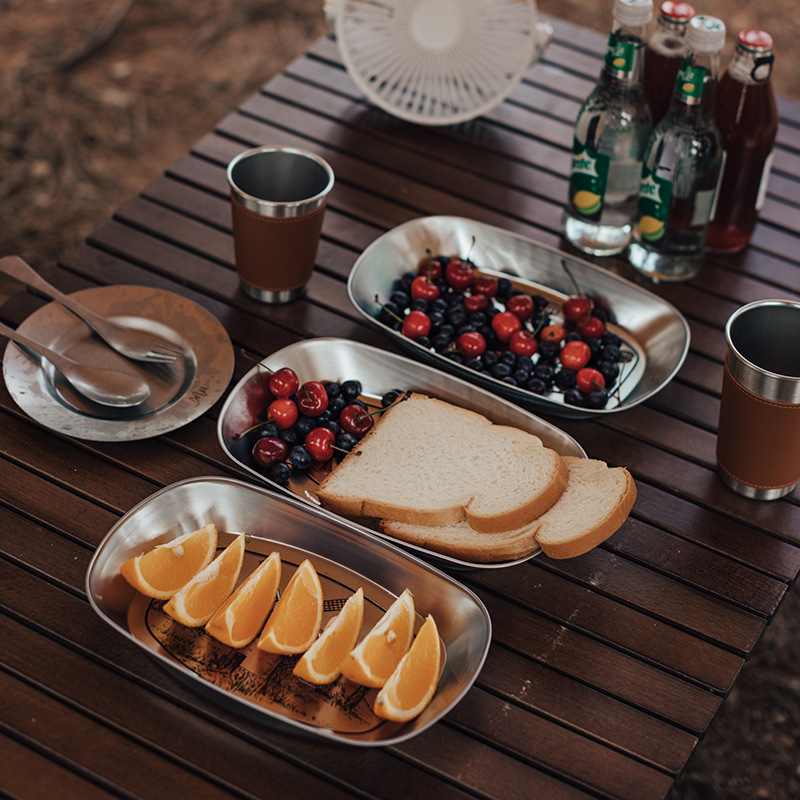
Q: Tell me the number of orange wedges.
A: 7